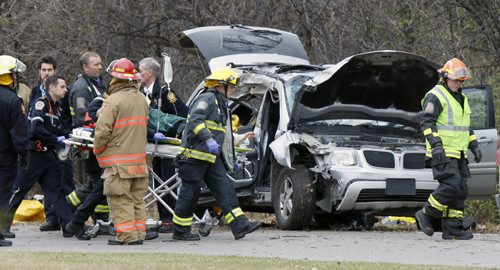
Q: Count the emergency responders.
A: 8